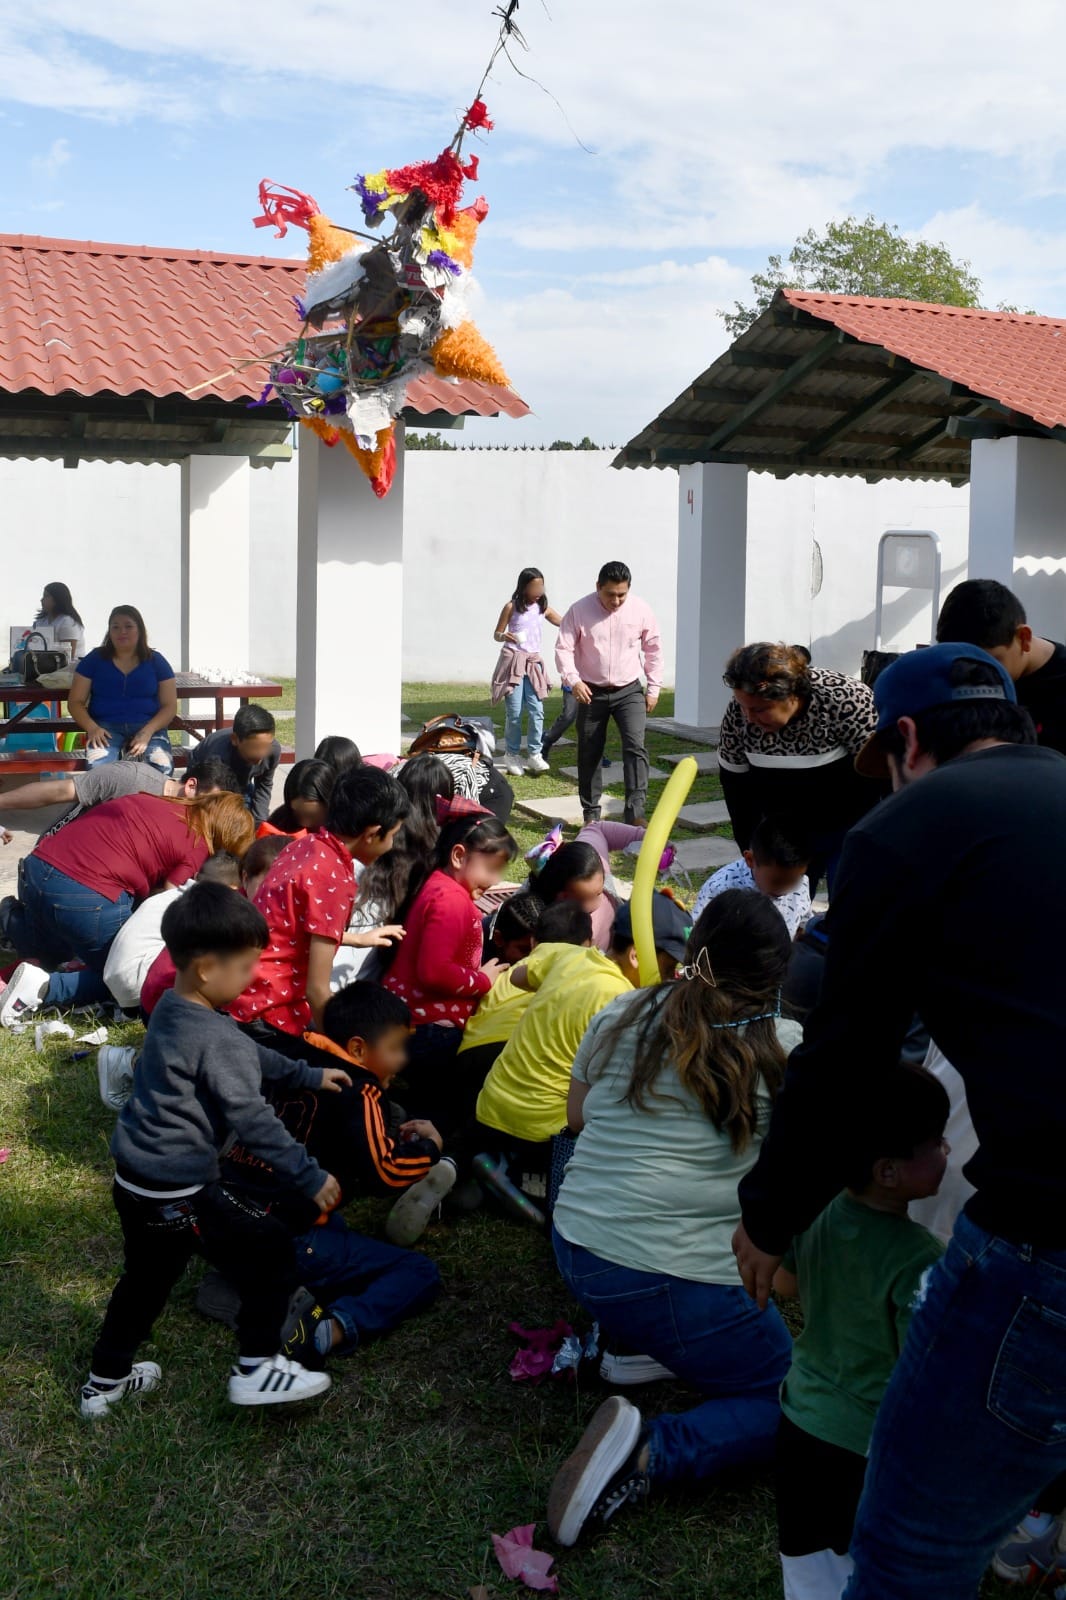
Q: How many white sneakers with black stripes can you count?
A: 2